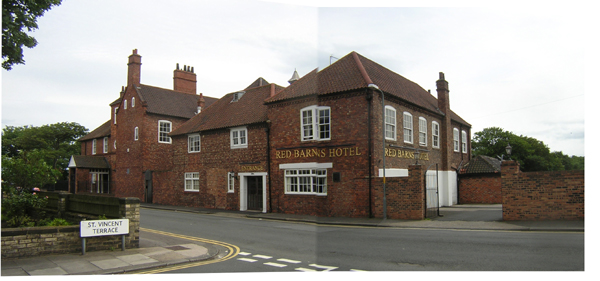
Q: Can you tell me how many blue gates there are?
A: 0